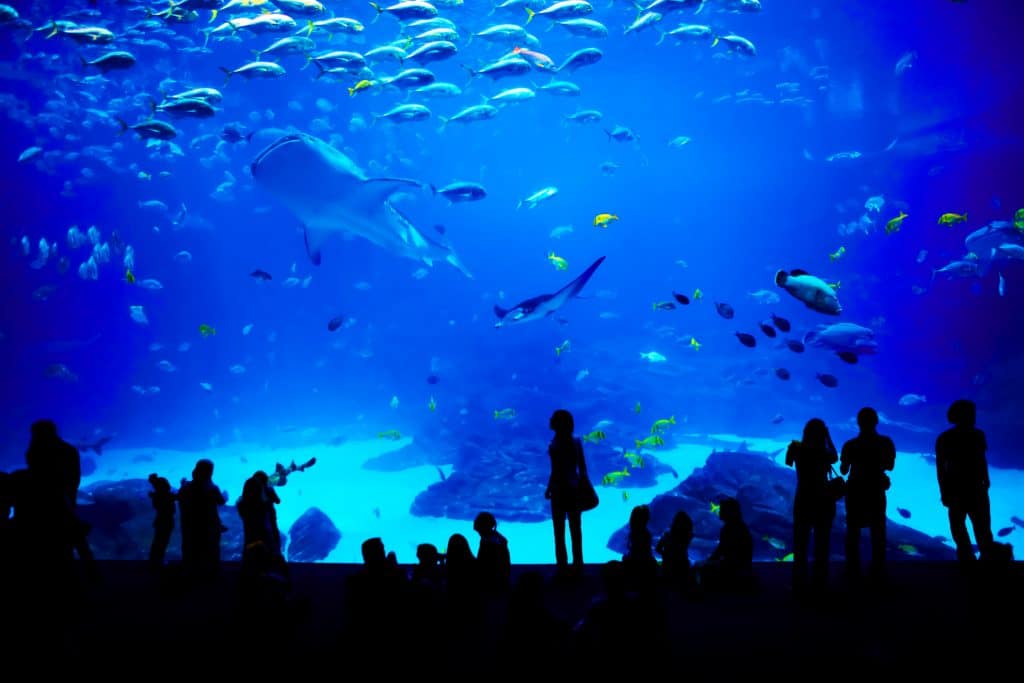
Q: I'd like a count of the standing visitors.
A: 8